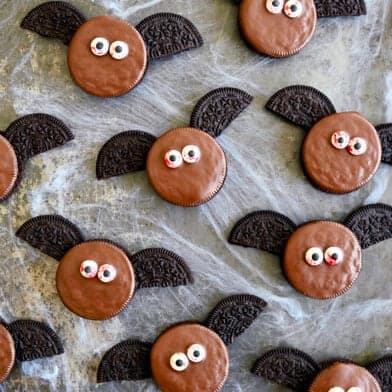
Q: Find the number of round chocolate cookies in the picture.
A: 10